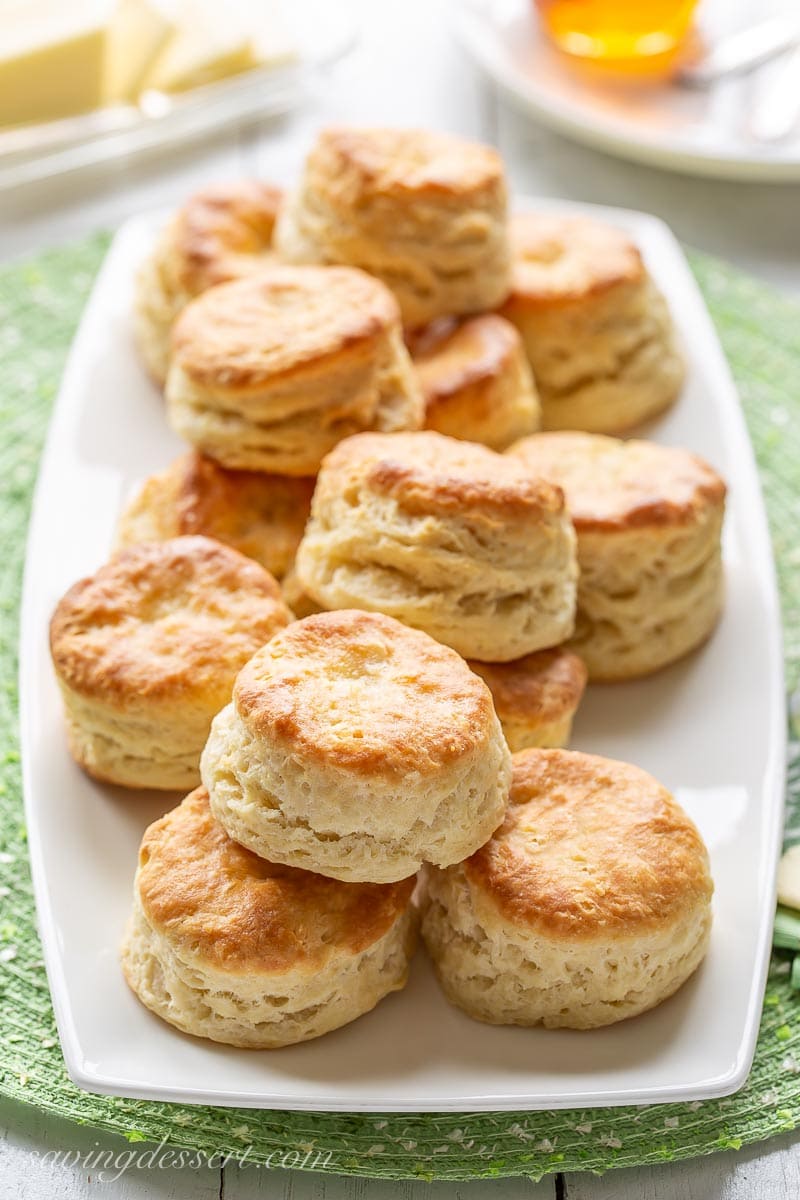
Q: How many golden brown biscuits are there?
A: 13